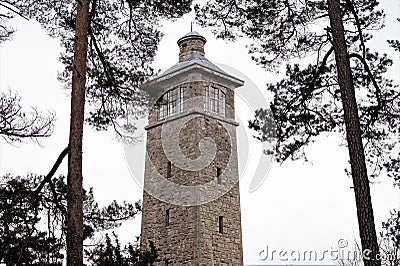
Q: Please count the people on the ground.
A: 0